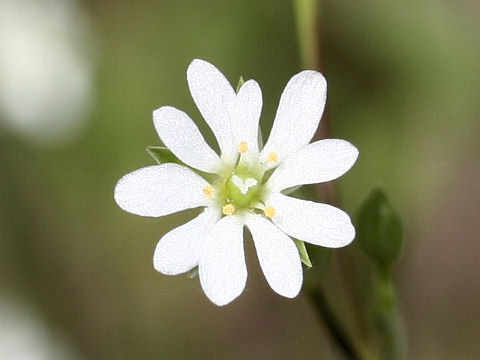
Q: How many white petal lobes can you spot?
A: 10